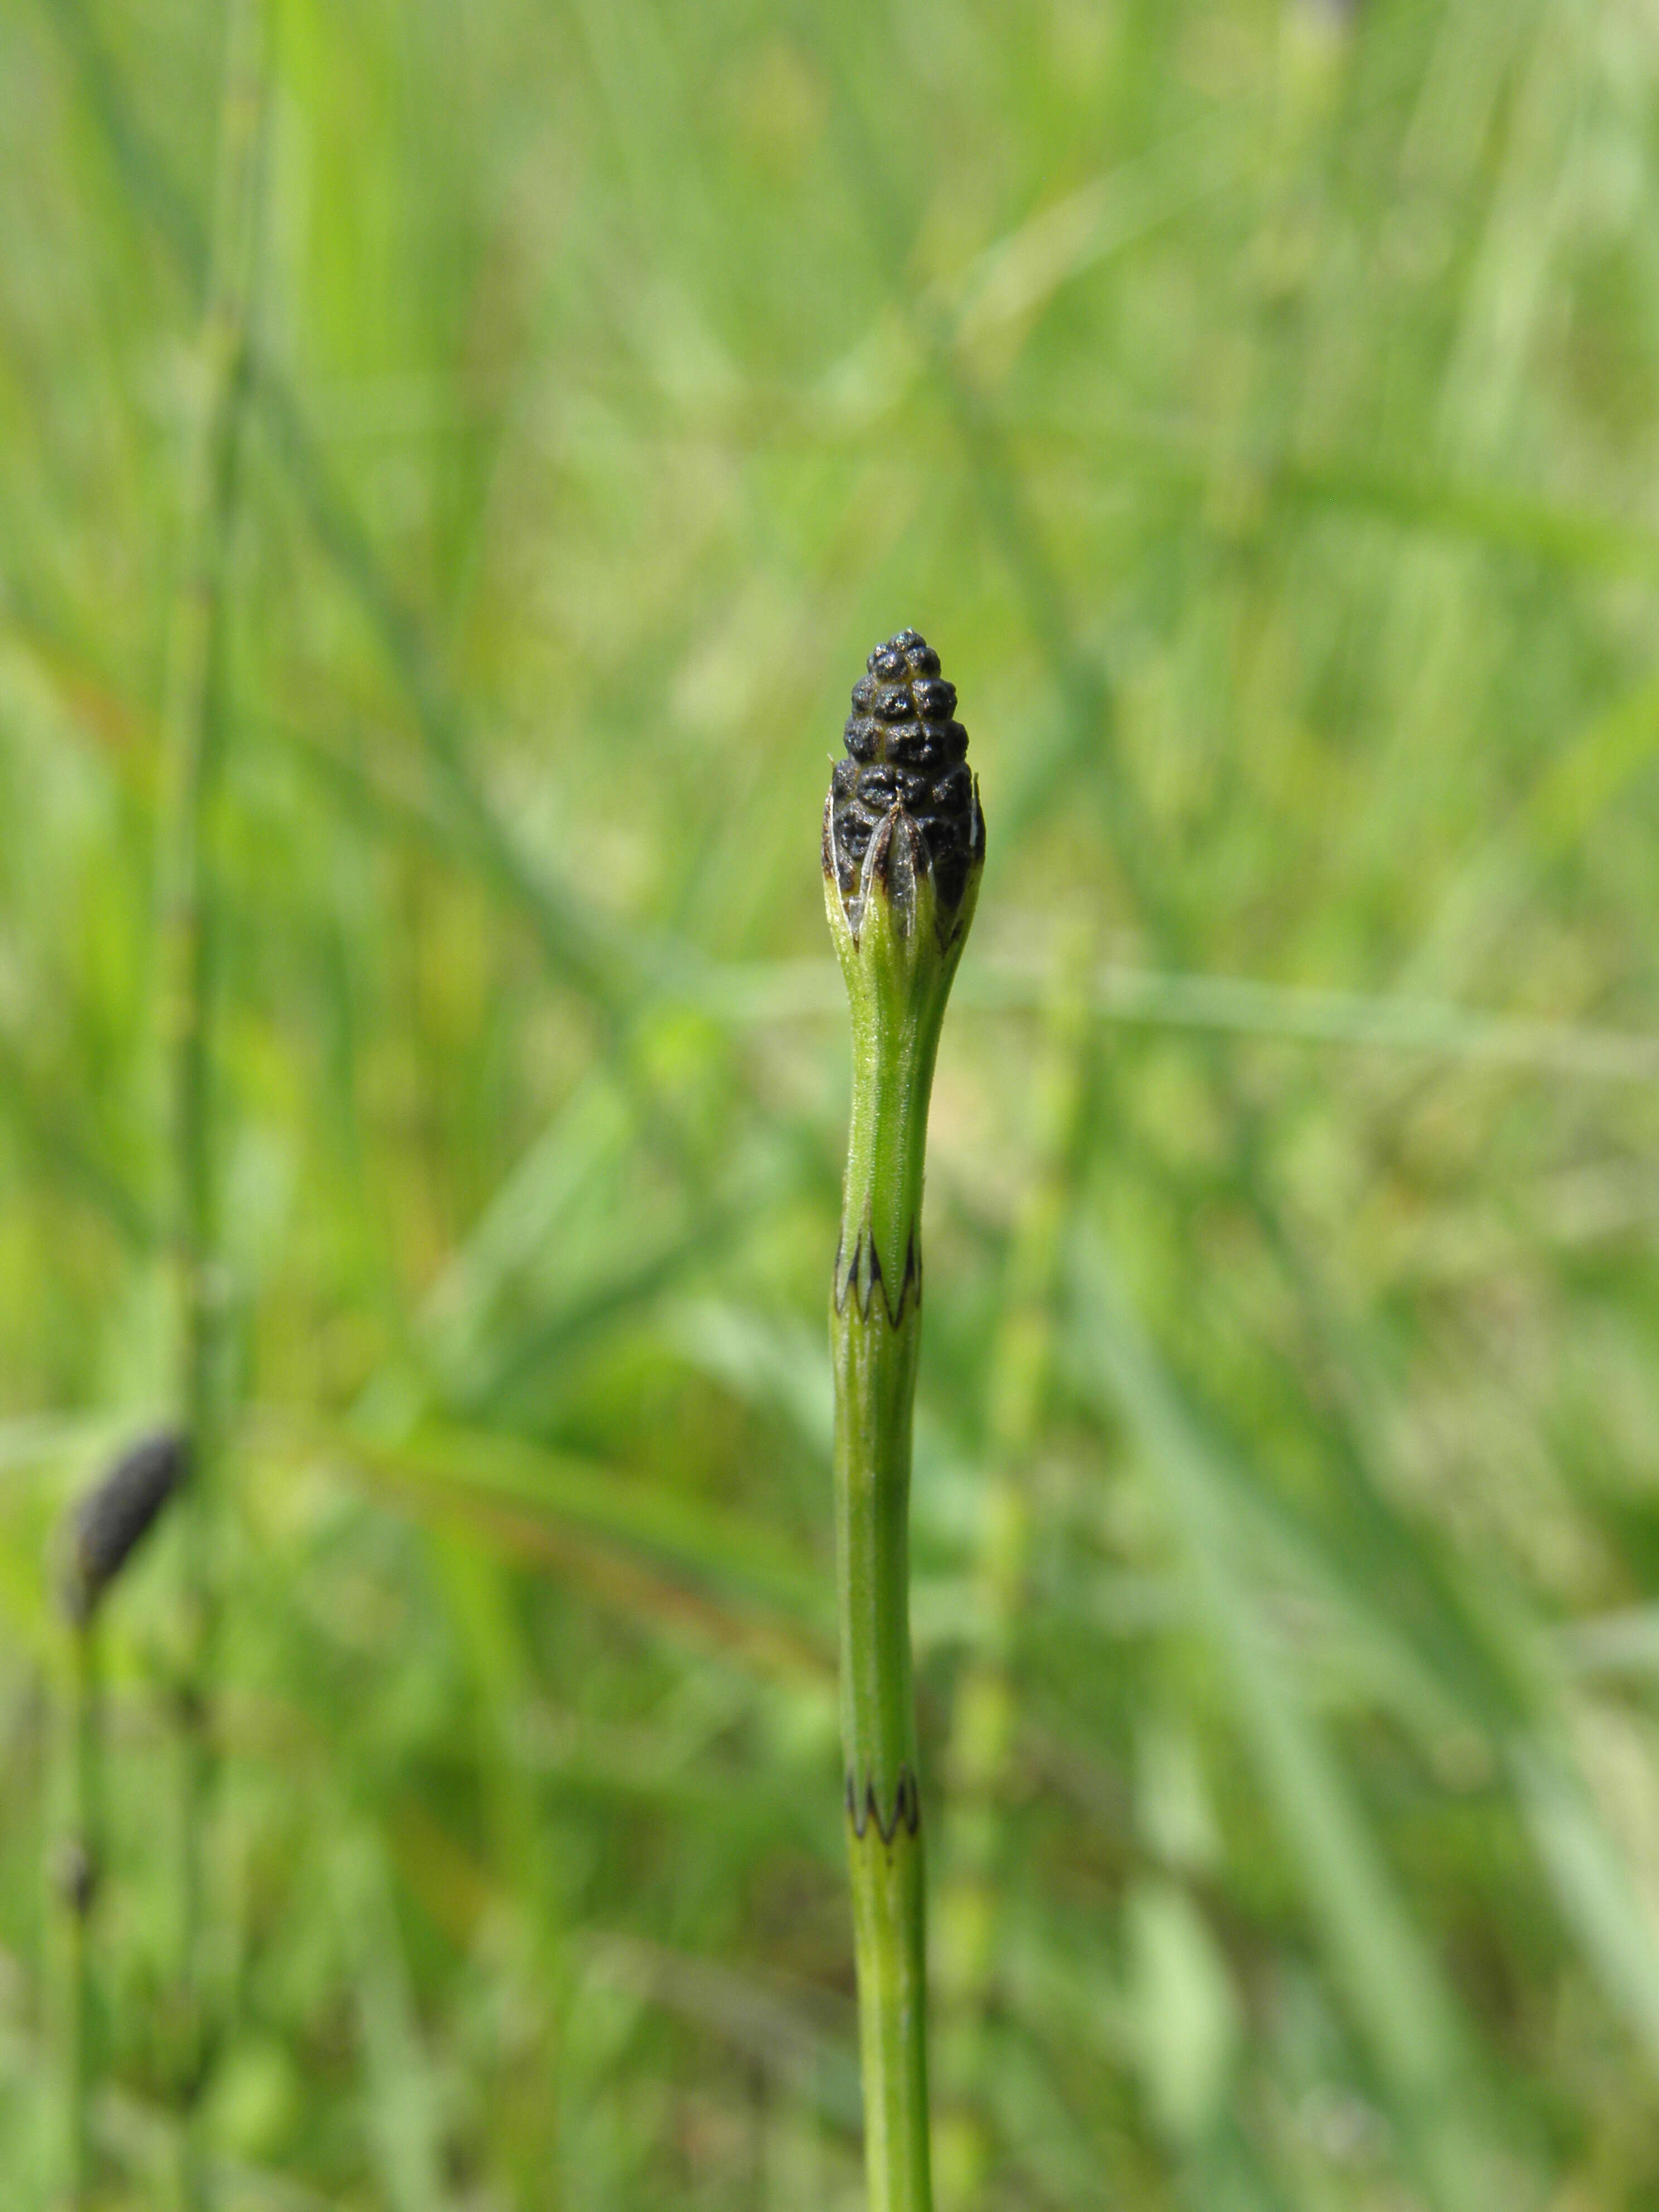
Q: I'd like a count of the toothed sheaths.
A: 3